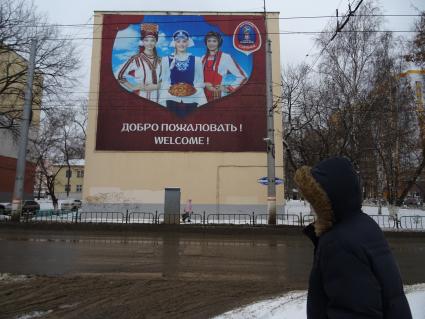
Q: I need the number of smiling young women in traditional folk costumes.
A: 3